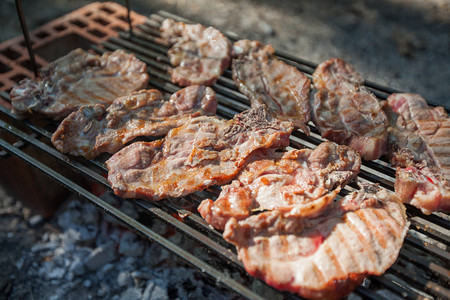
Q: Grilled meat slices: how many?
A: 9